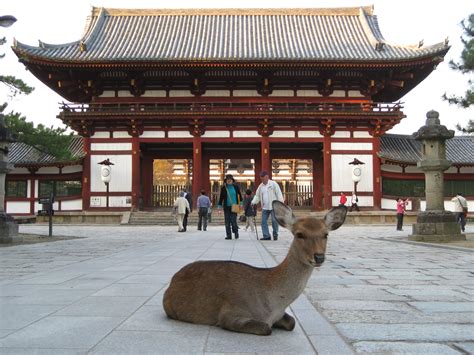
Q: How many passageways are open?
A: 3